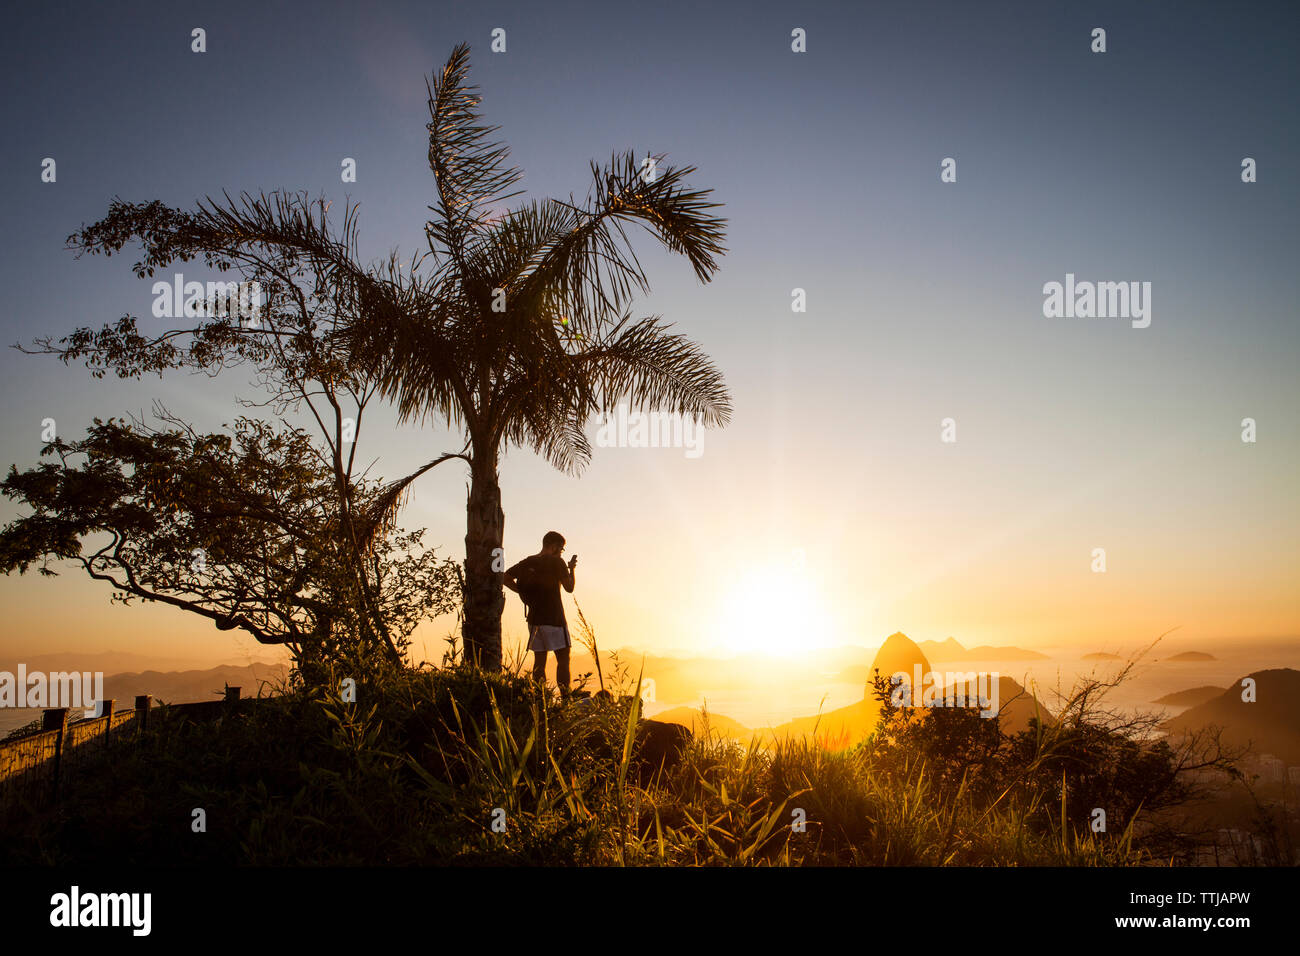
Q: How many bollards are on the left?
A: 4